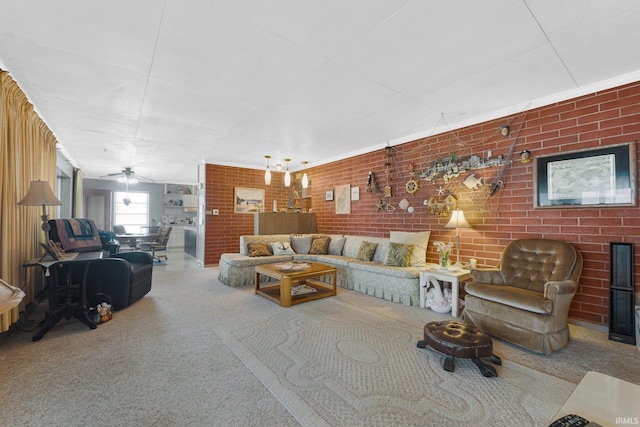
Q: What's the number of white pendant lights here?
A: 3